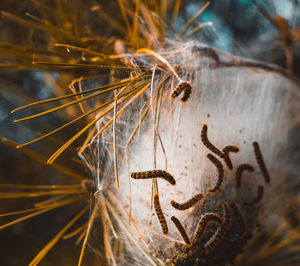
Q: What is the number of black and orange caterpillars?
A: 14